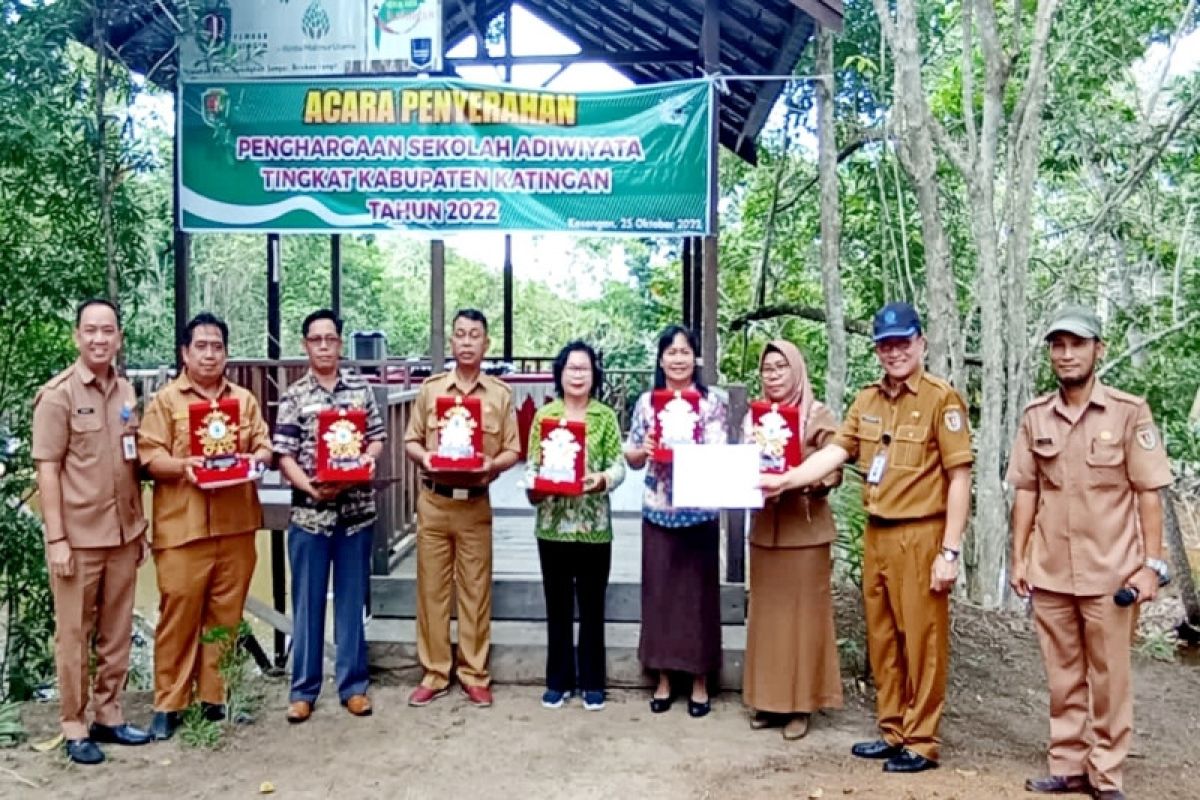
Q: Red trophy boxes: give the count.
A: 6